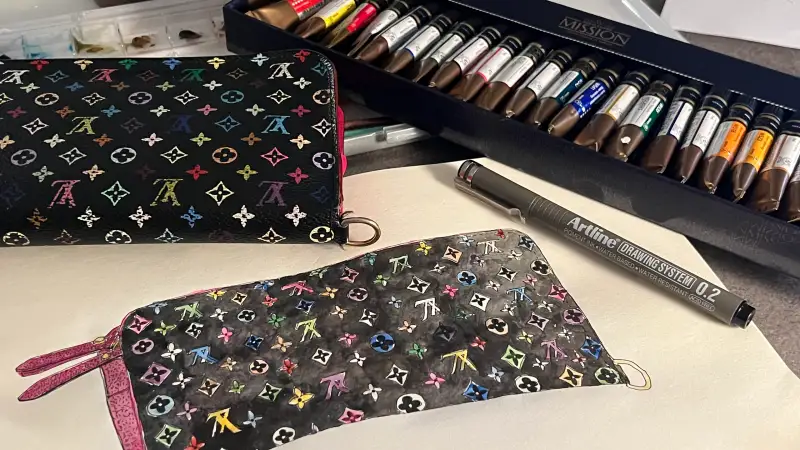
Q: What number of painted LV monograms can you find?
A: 12